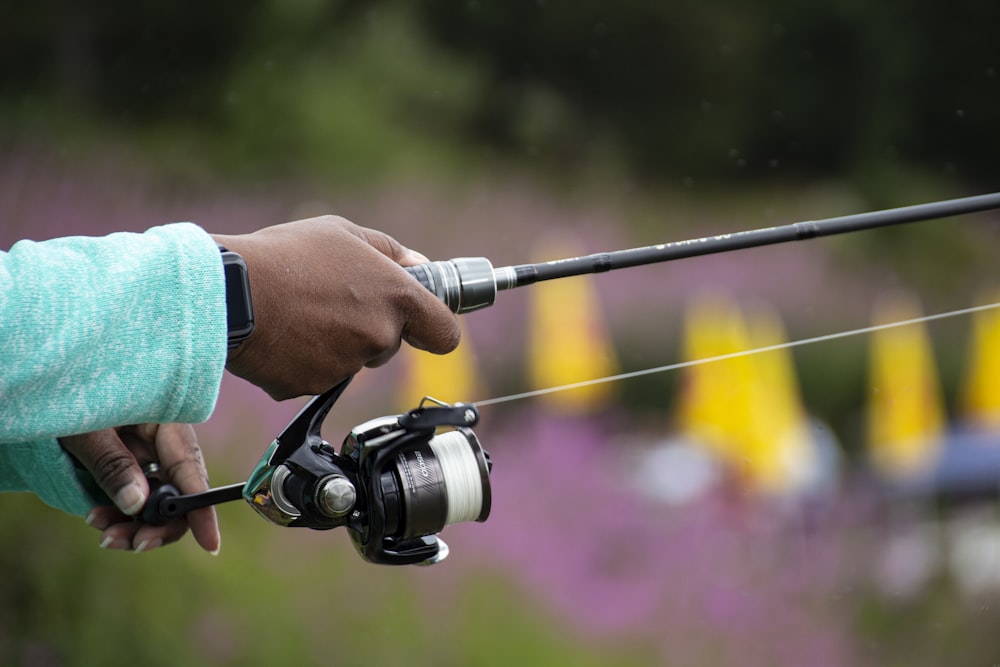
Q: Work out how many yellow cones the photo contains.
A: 6